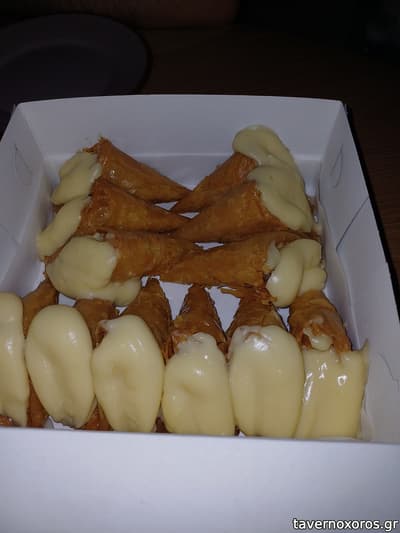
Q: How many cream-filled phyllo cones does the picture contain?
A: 12